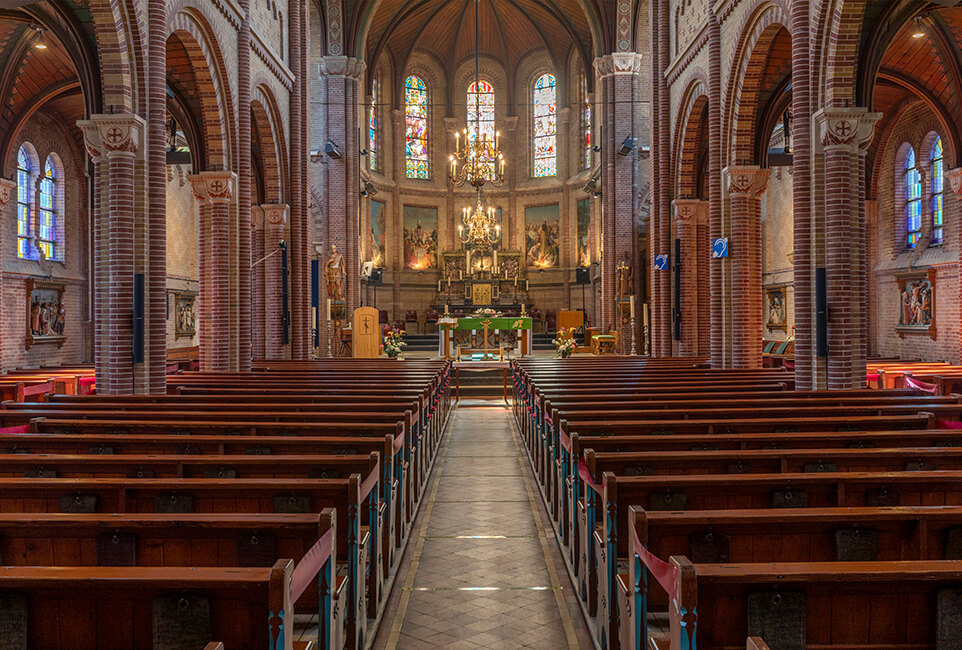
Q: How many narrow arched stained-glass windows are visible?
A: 9